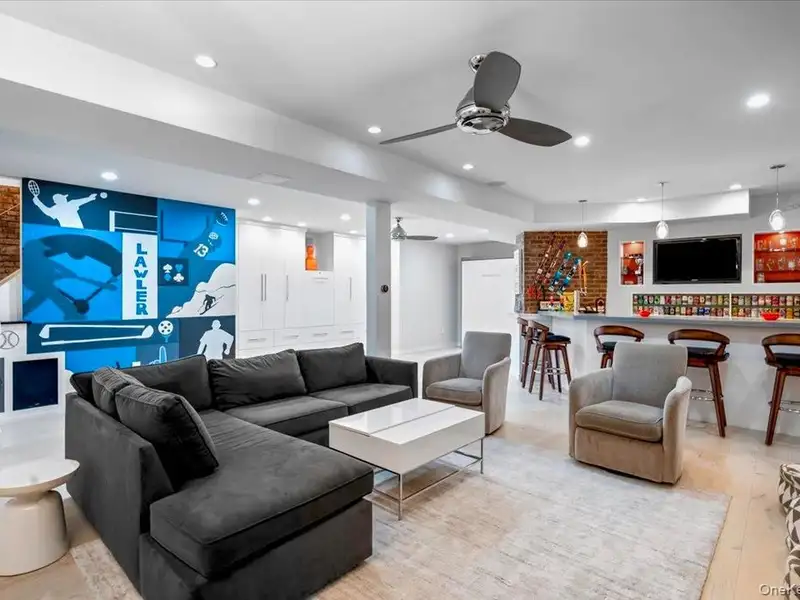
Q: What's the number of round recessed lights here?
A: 14